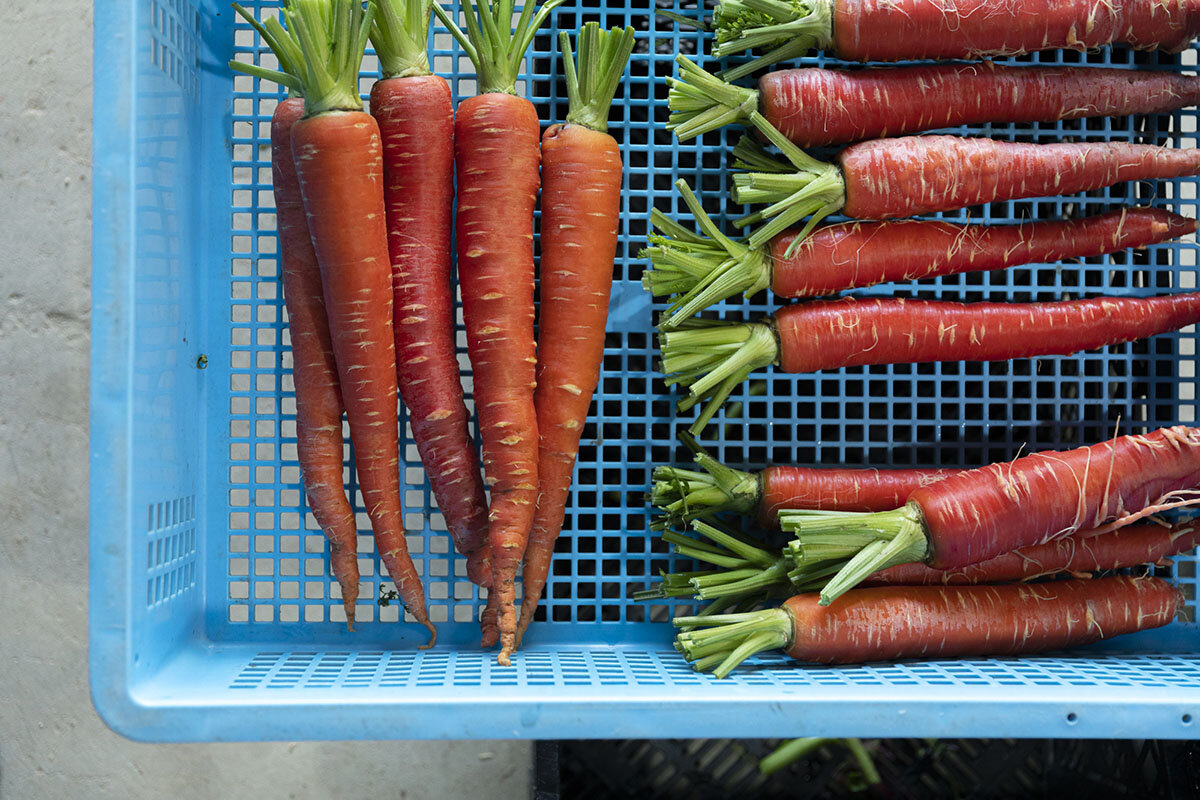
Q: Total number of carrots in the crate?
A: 14